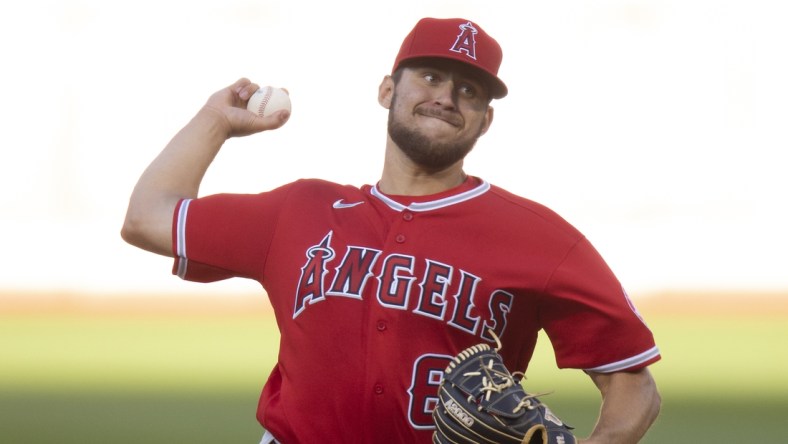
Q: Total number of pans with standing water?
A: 0